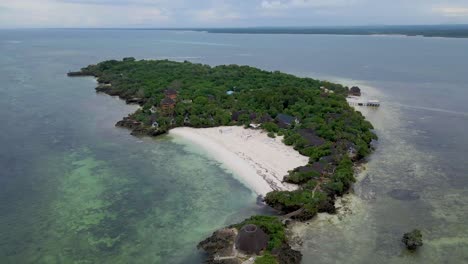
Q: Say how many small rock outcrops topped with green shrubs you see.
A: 1